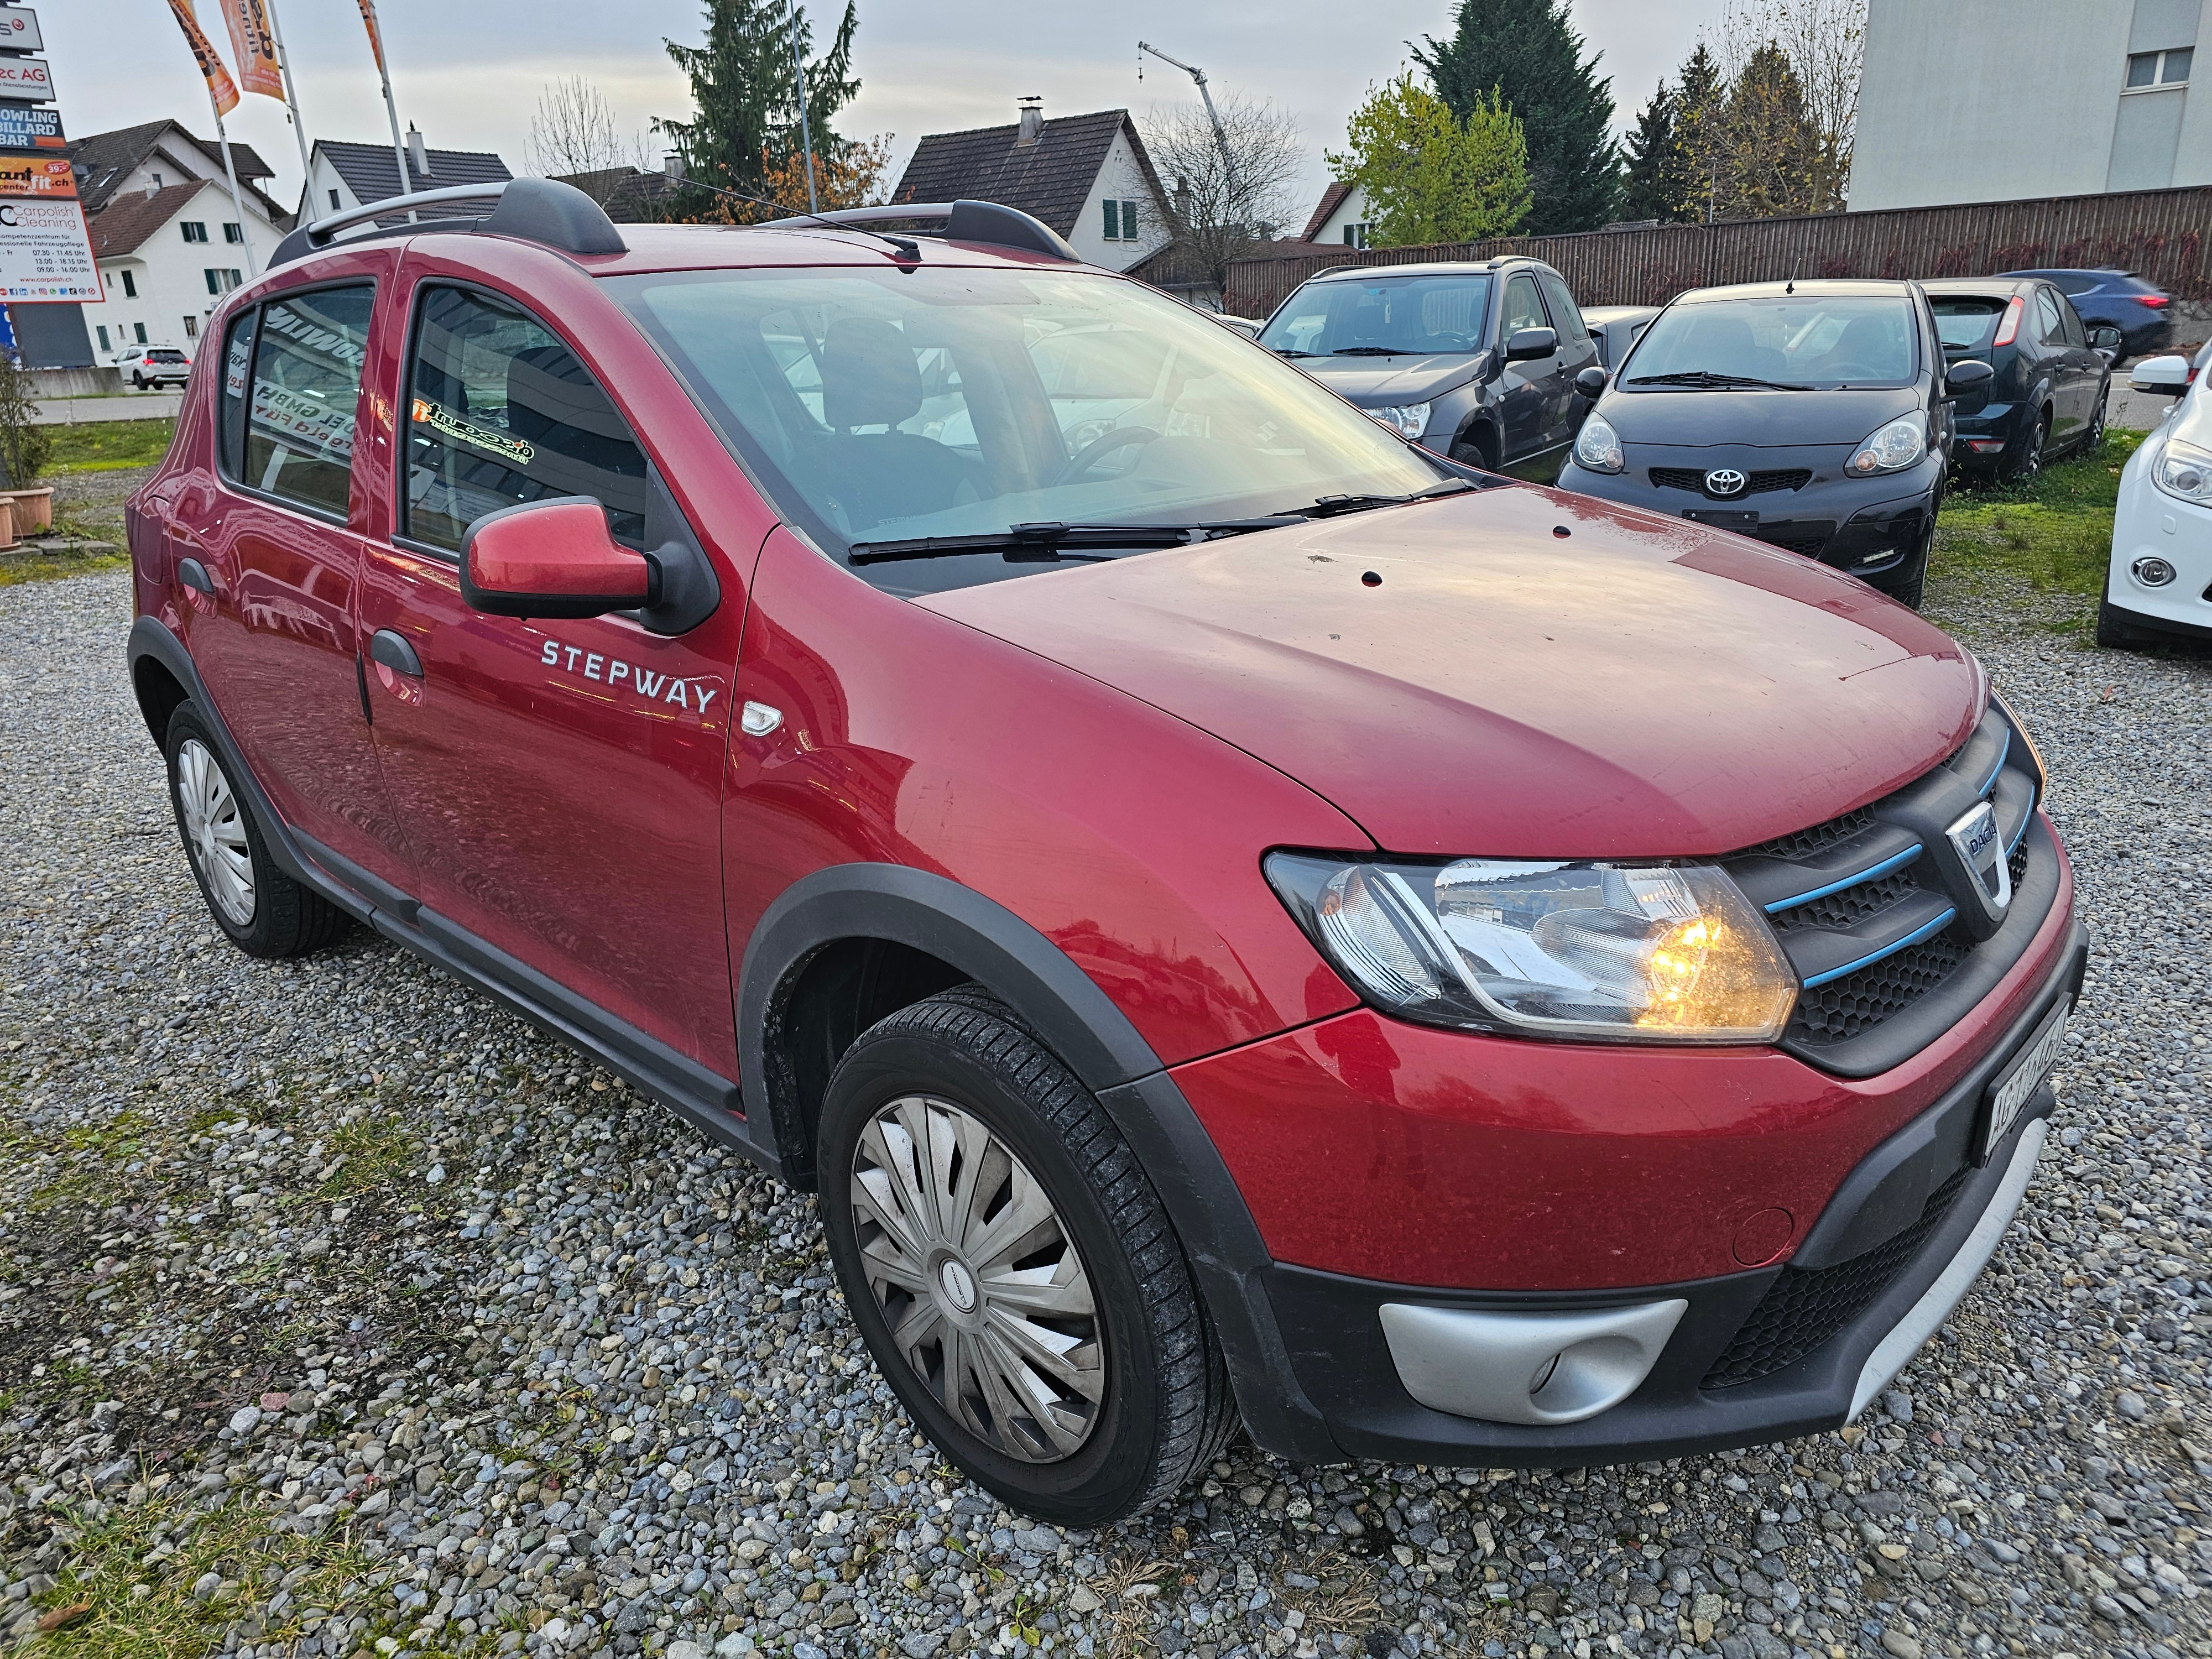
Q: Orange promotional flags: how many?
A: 3